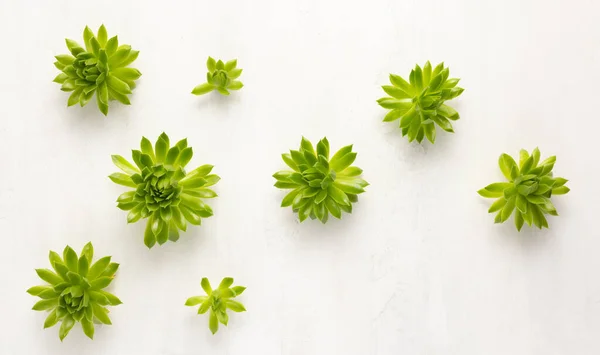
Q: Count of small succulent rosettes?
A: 2